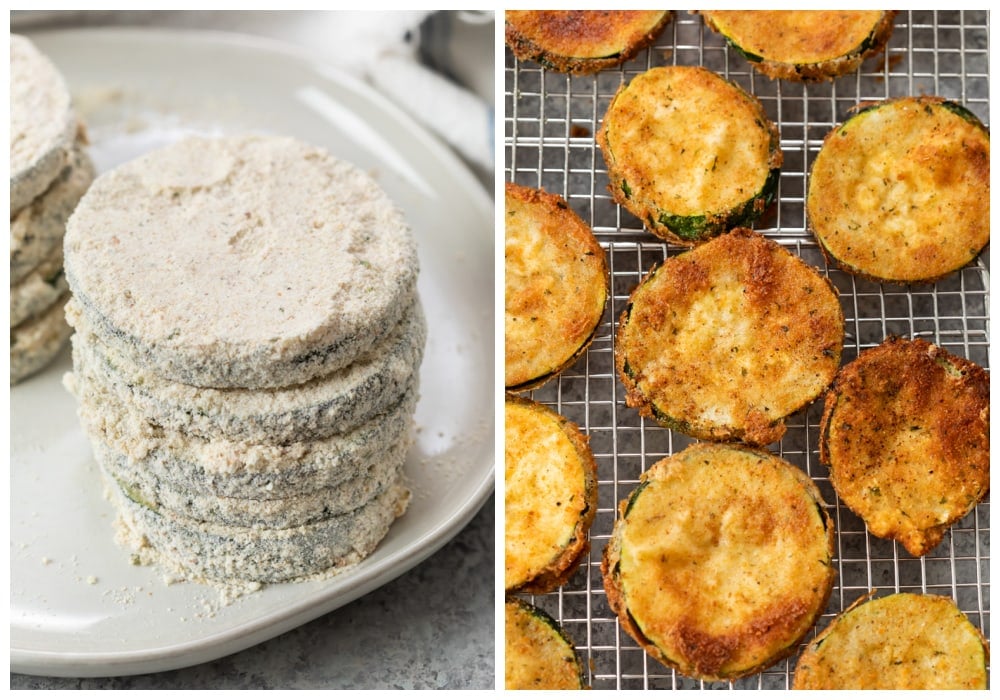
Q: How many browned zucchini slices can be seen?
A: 11